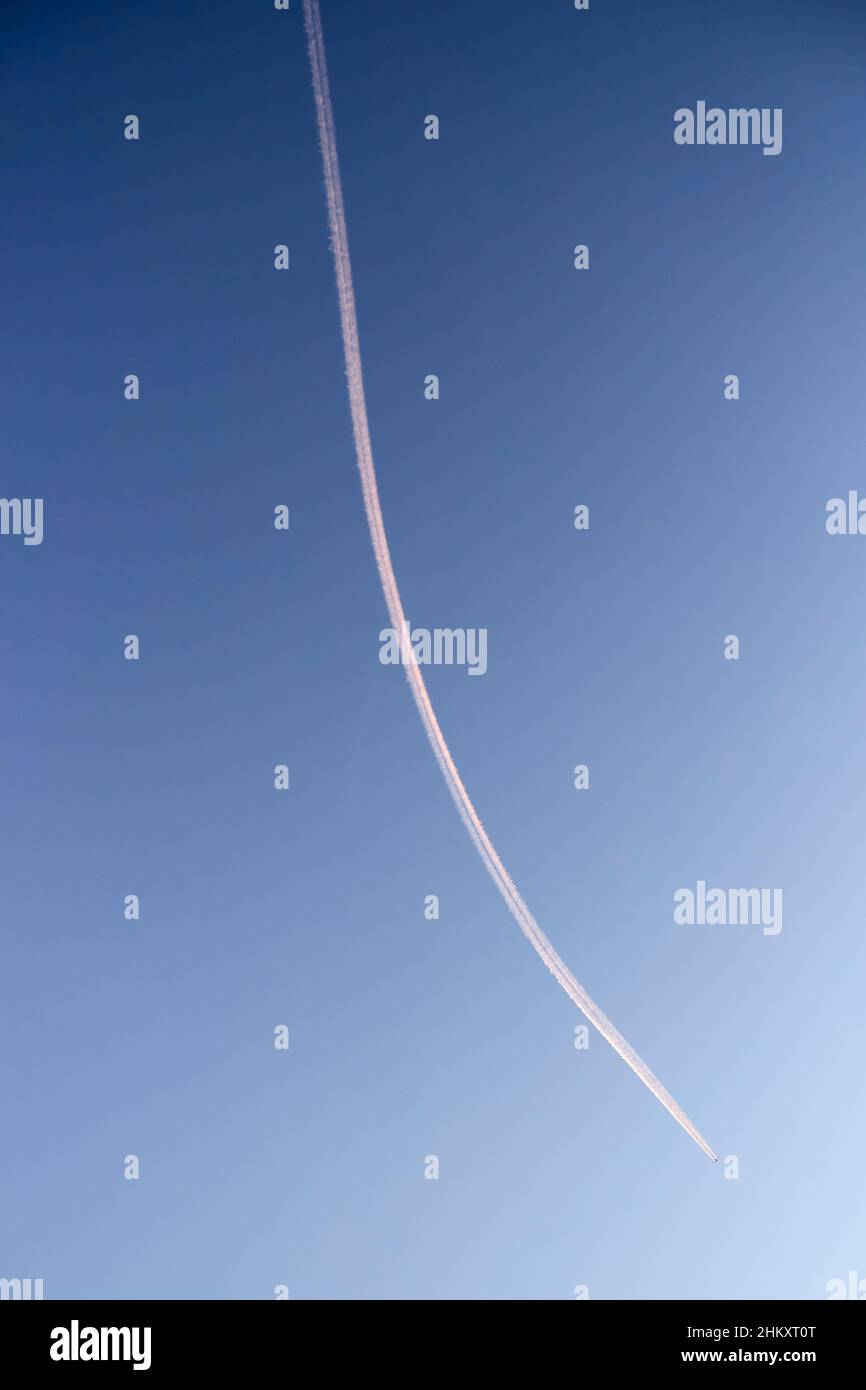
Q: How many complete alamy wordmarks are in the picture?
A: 4